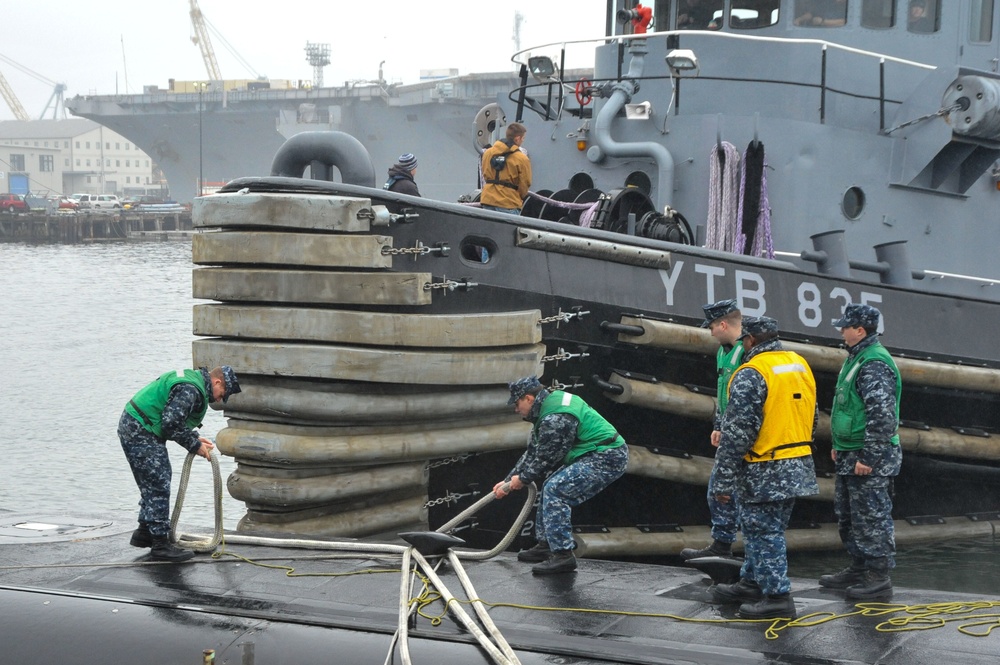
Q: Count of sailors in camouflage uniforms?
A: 5